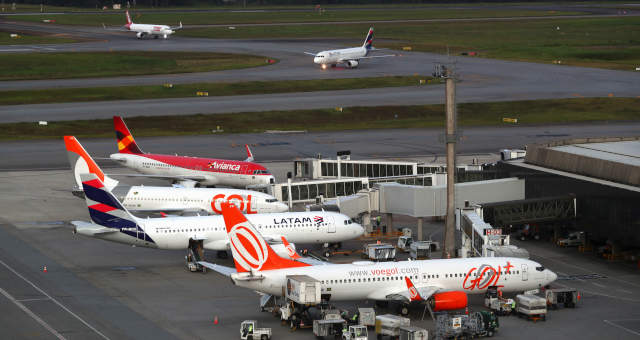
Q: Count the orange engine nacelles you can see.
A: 1